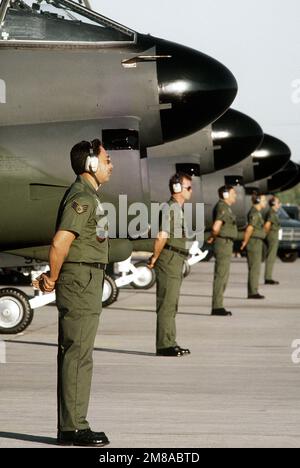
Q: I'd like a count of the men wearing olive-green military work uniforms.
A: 5